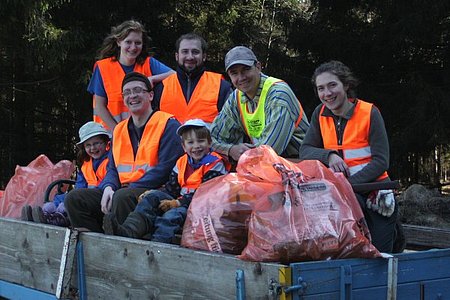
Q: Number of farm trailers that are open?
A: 1